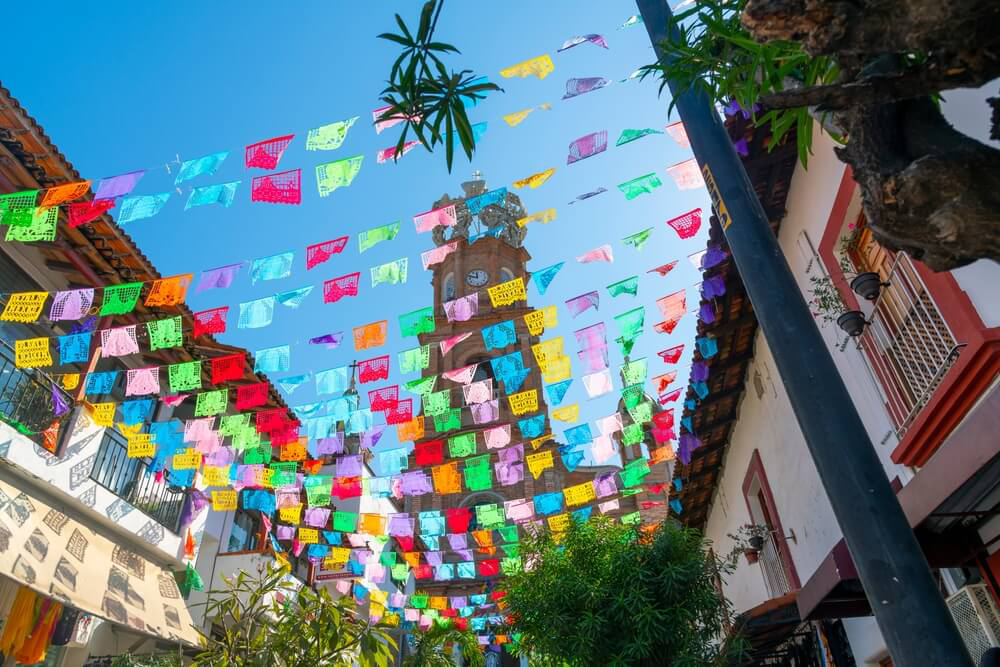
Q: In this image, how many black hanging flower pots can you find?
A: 3